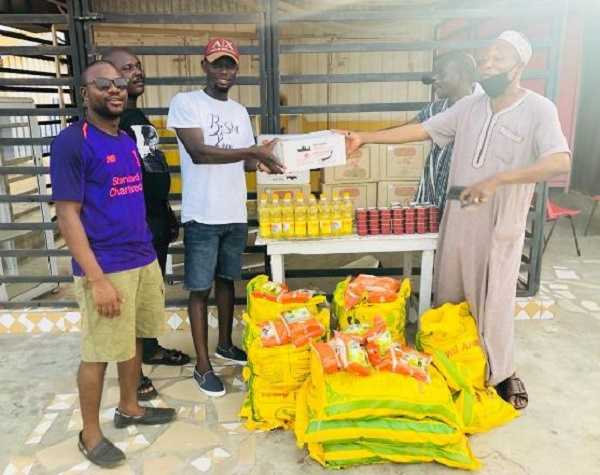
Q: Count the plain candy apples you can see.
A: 0